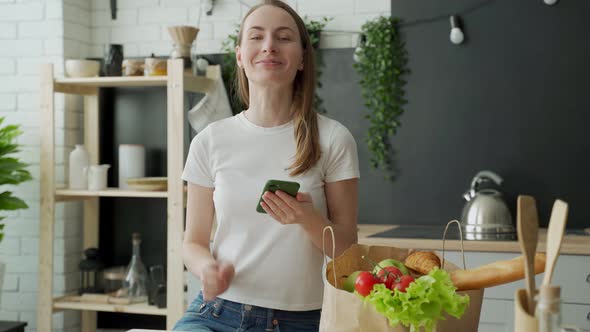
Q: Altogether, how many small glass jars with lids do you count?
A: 2